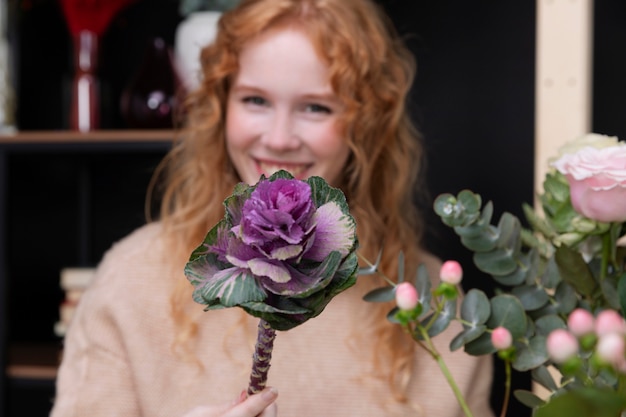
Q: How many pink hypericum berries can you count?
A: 7